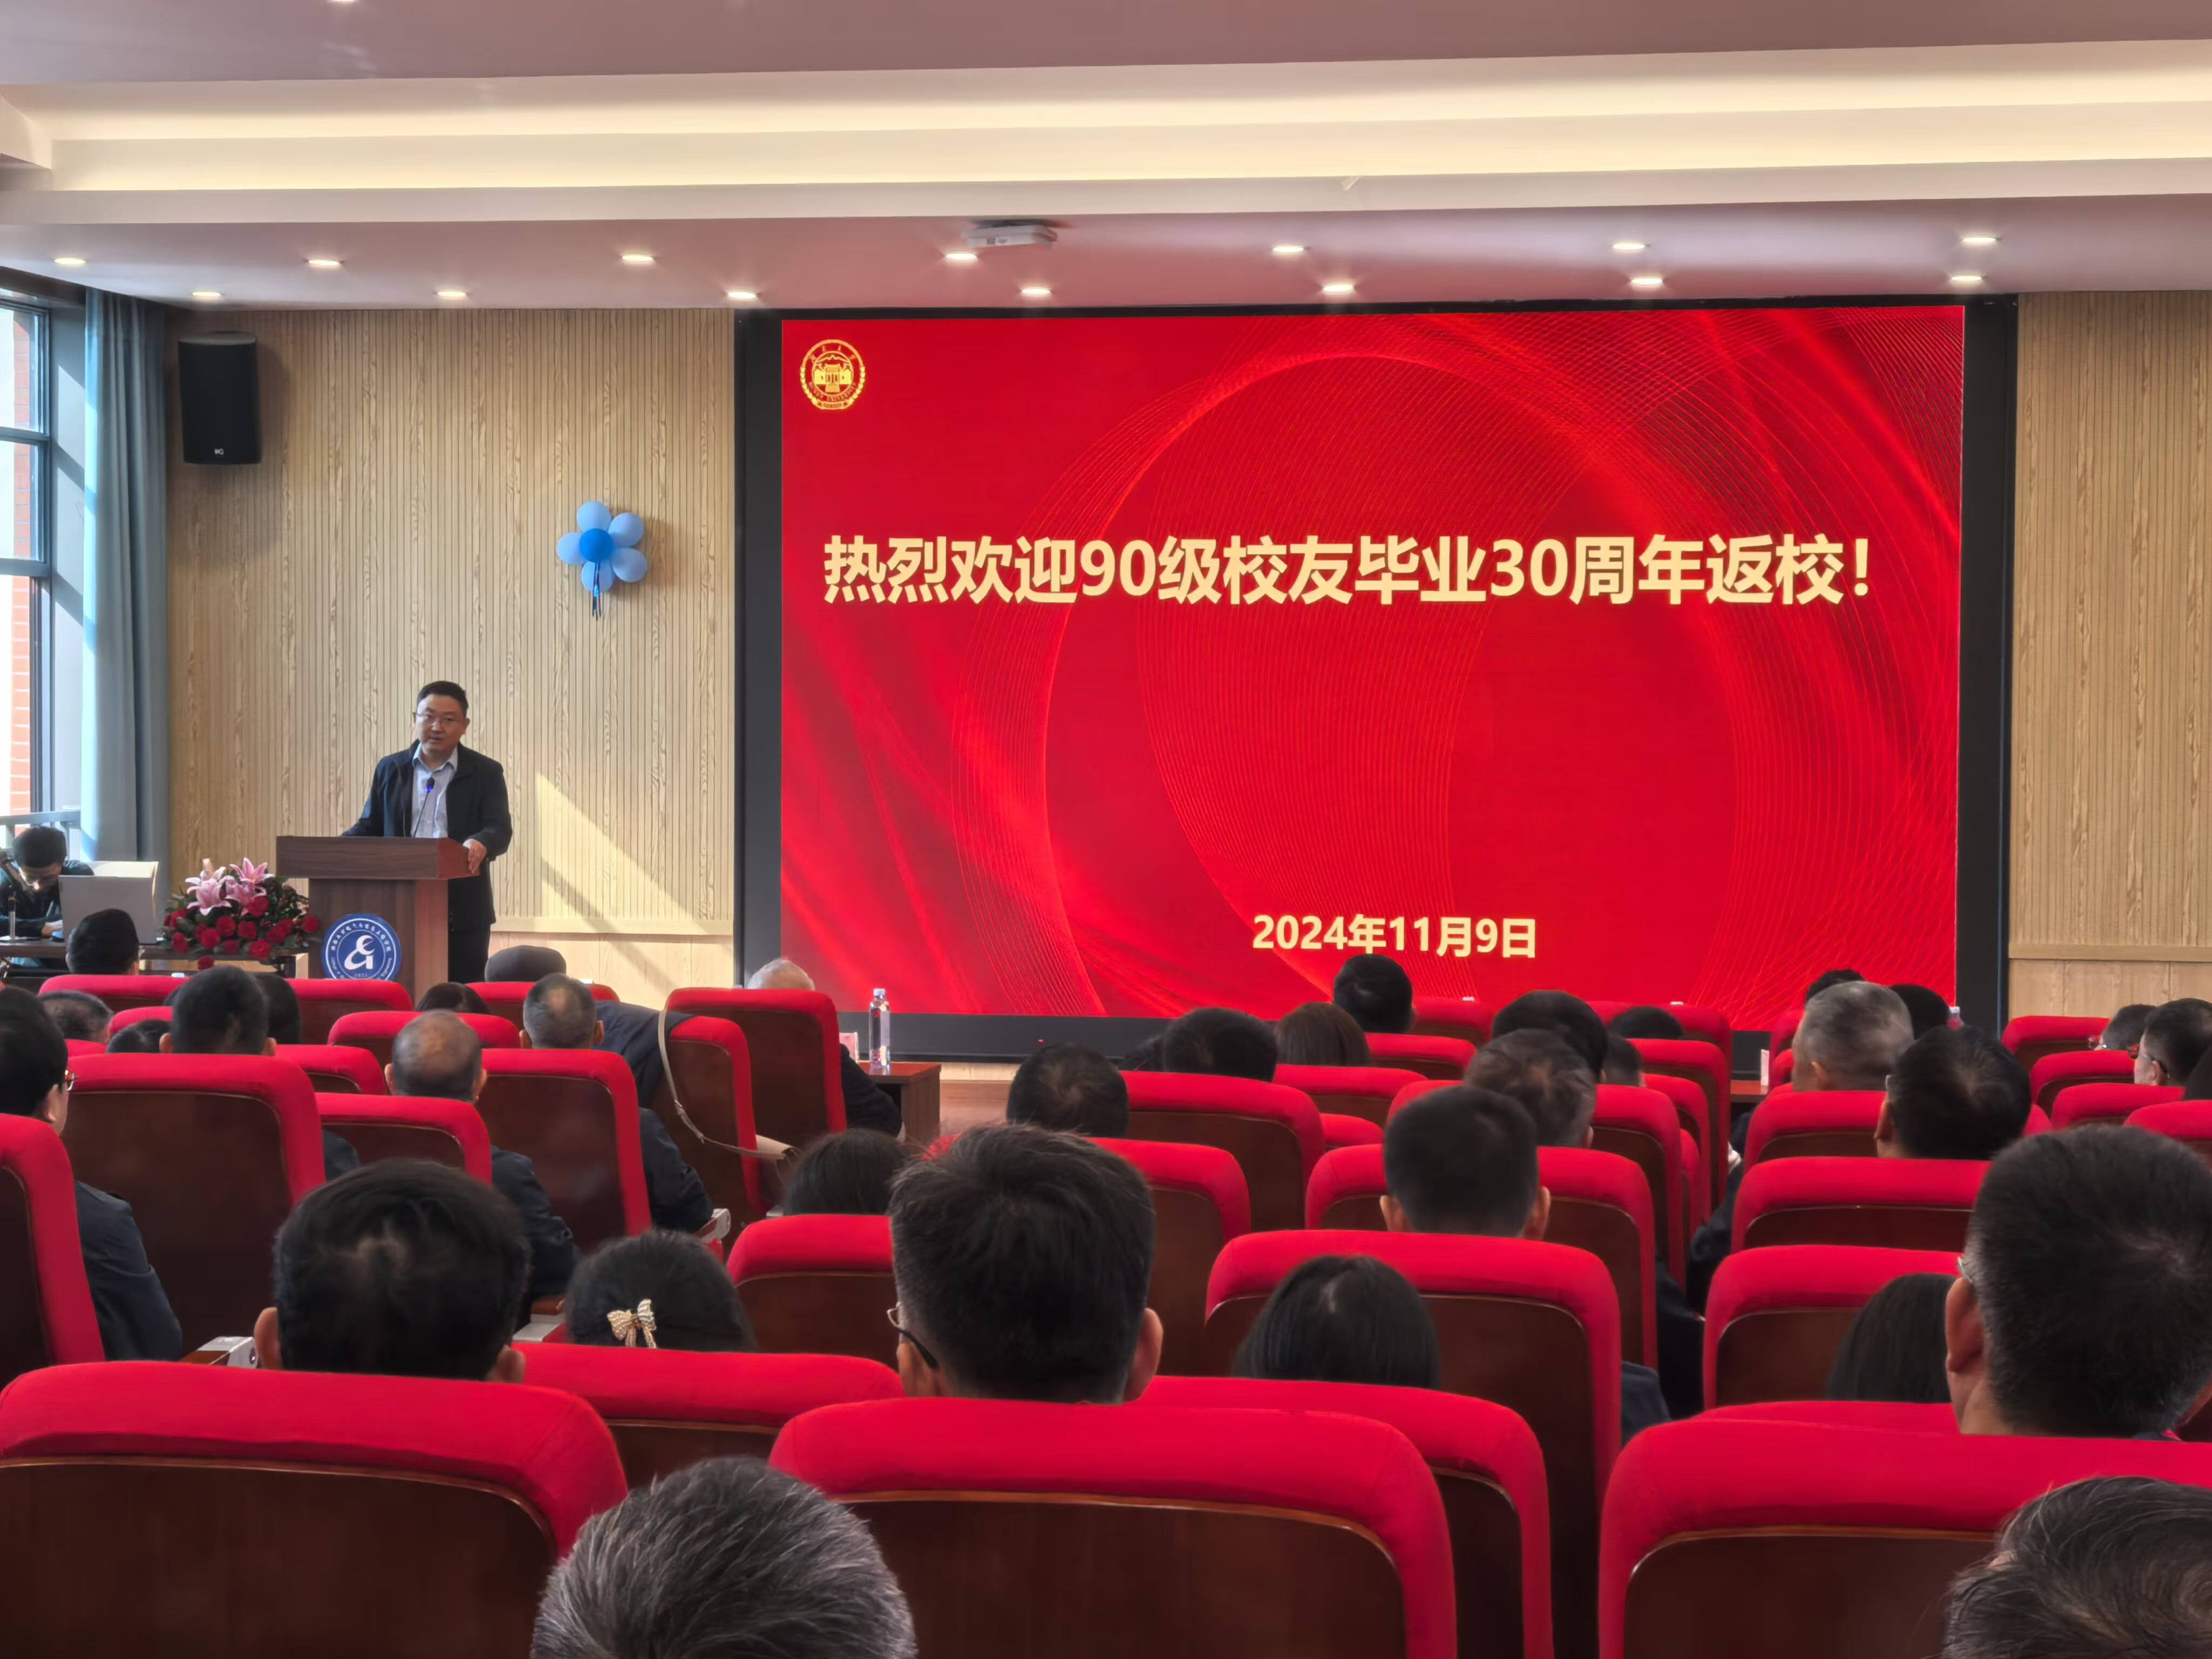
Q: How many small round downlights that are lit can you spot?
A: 14